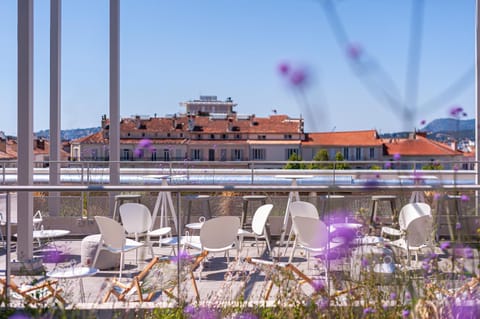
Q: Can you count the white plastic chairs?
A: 8